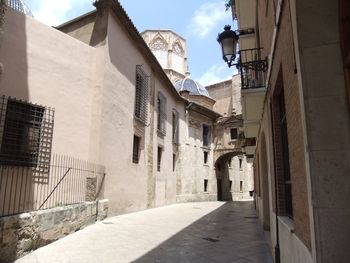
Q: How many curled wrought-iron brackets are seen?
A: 1